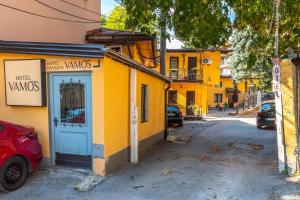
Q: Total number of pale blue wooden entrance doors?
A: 1